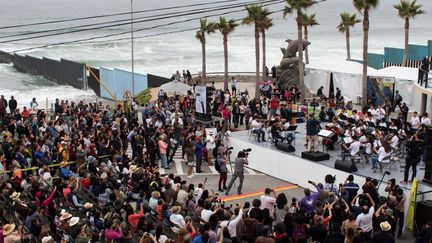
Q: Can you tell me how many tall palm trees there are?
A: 9